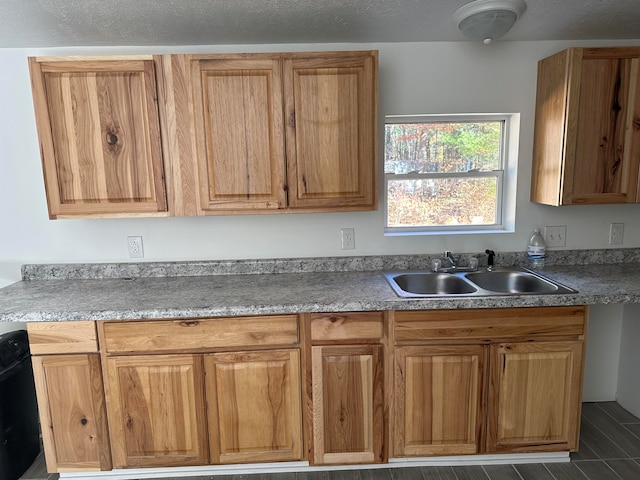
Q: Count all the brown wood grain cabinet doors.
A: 10